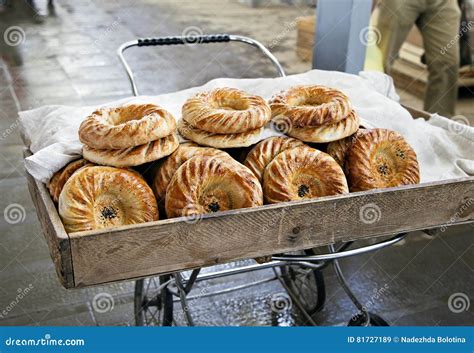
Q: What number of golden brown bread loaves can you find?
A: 14